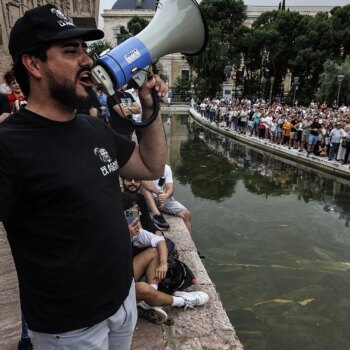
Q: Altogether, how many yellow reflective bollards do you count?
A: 0